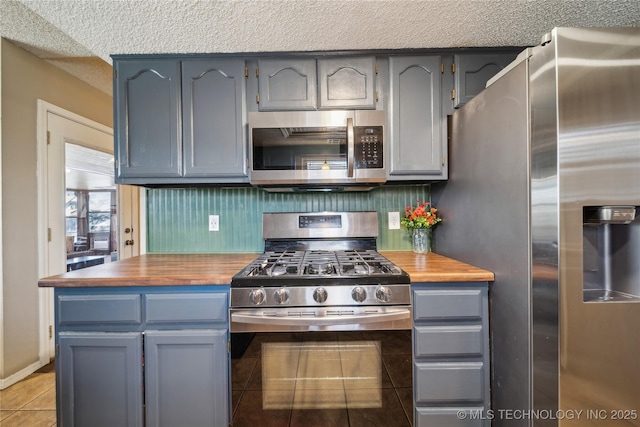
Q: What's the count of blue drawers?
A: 6